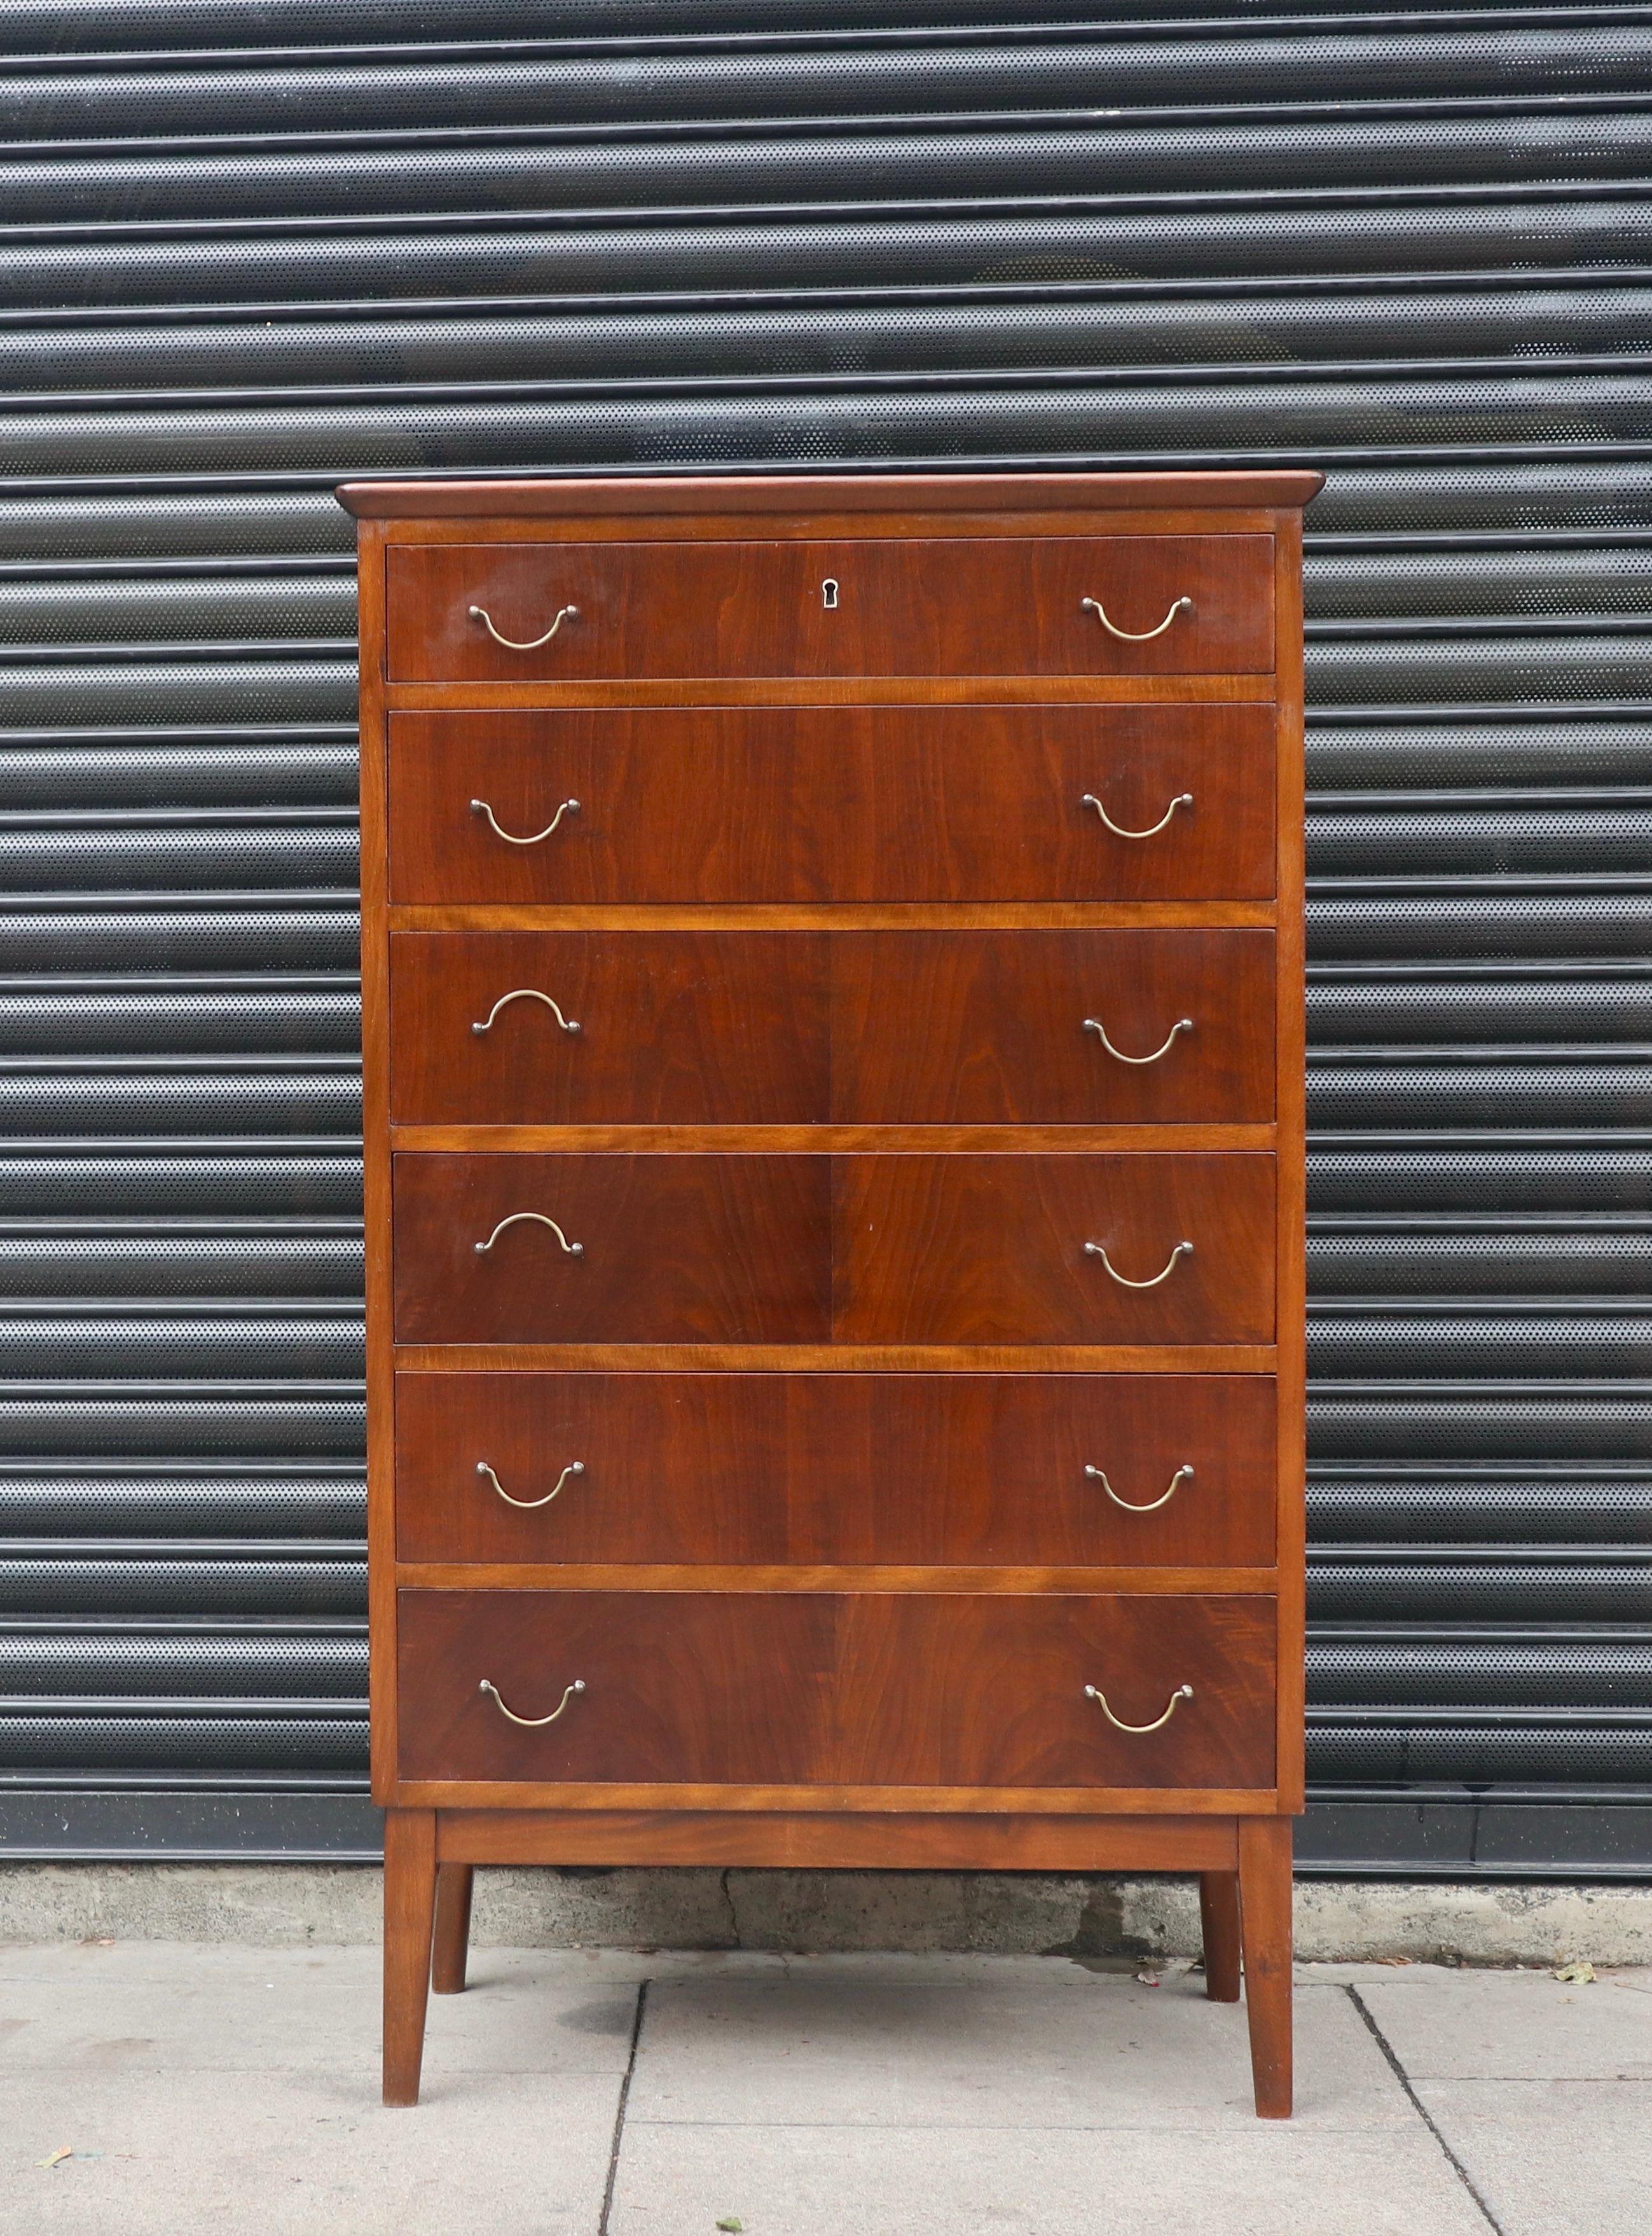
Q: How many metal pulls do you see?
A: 12